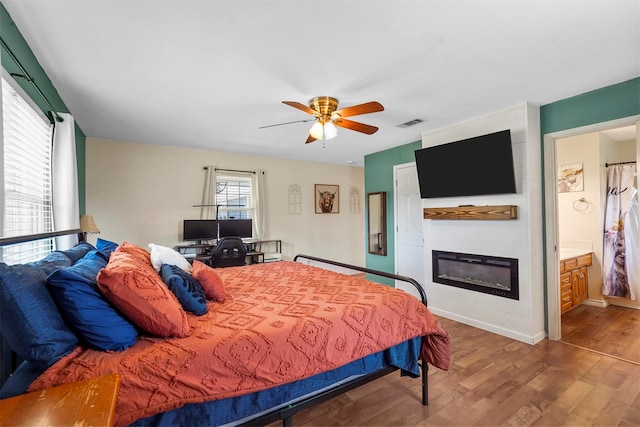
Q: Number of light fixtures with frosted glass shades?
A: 1